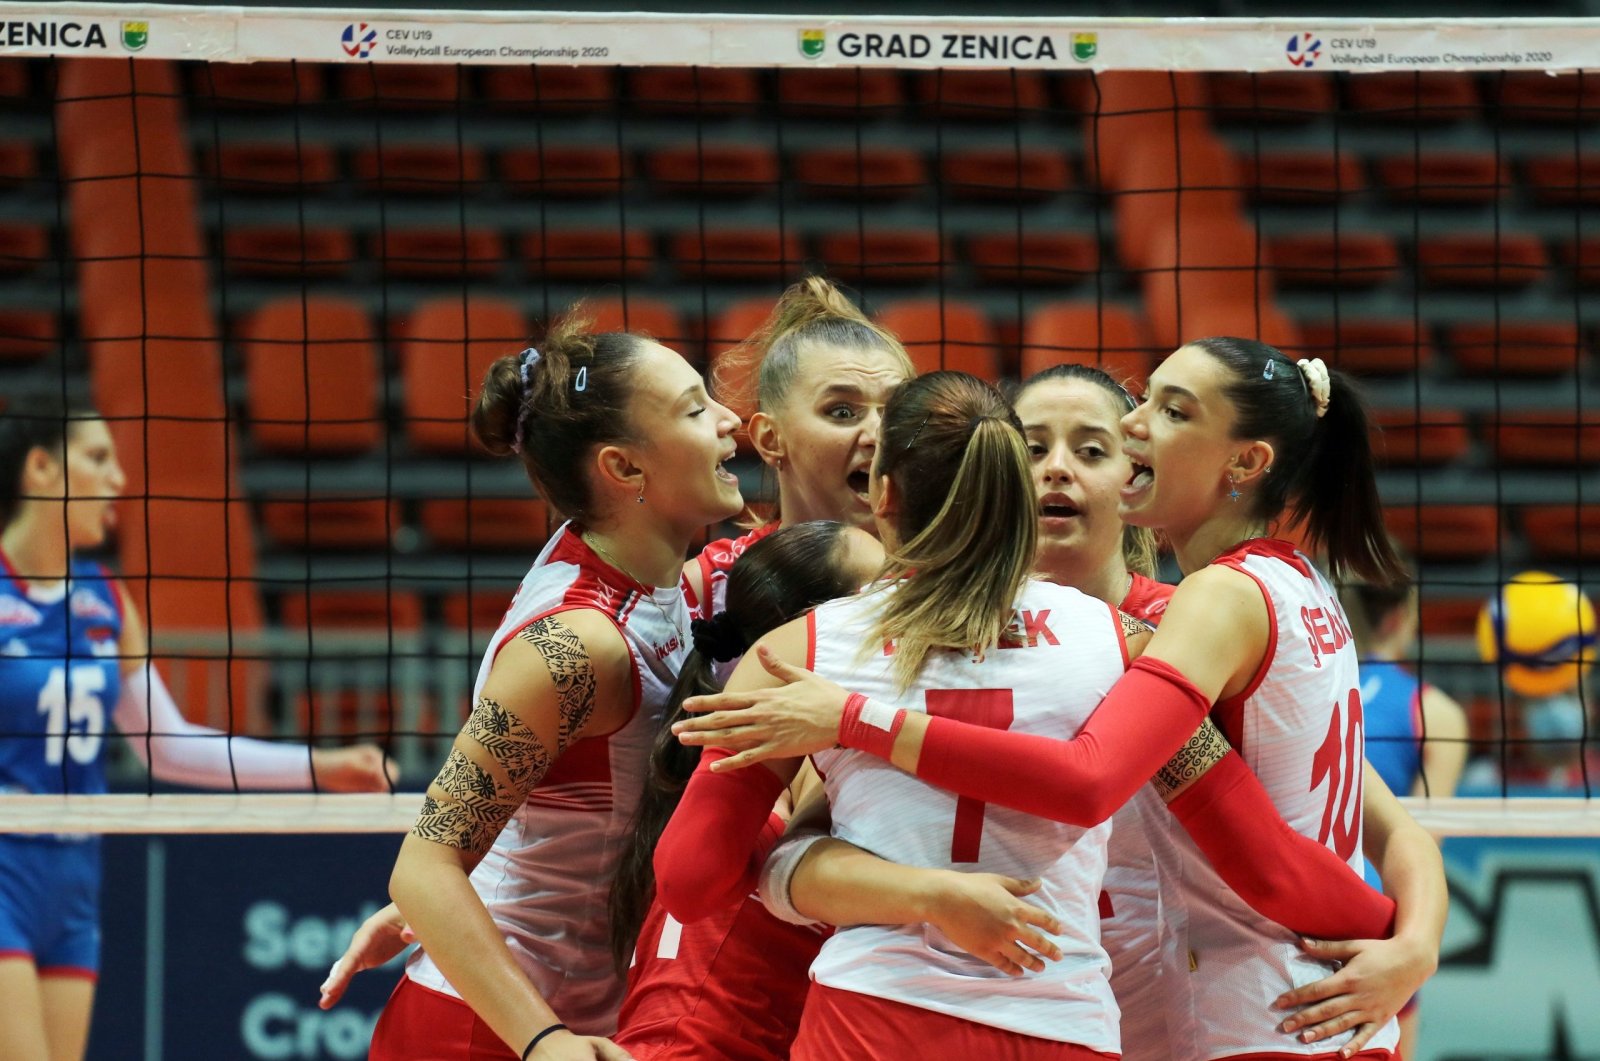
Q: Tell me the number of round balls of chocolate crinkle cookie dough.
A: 0